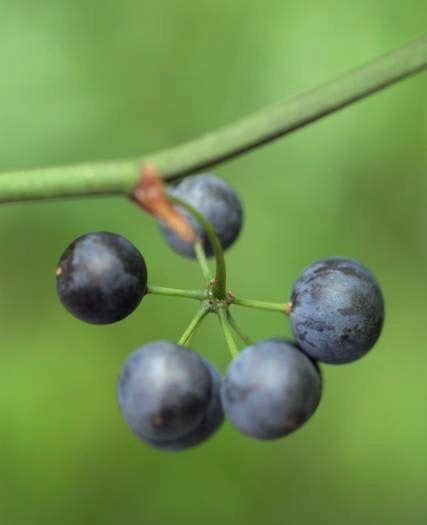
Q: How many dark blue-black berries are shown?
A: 6